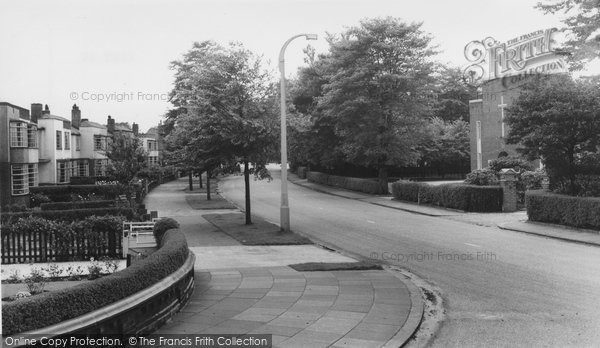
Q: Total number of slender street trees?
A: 4